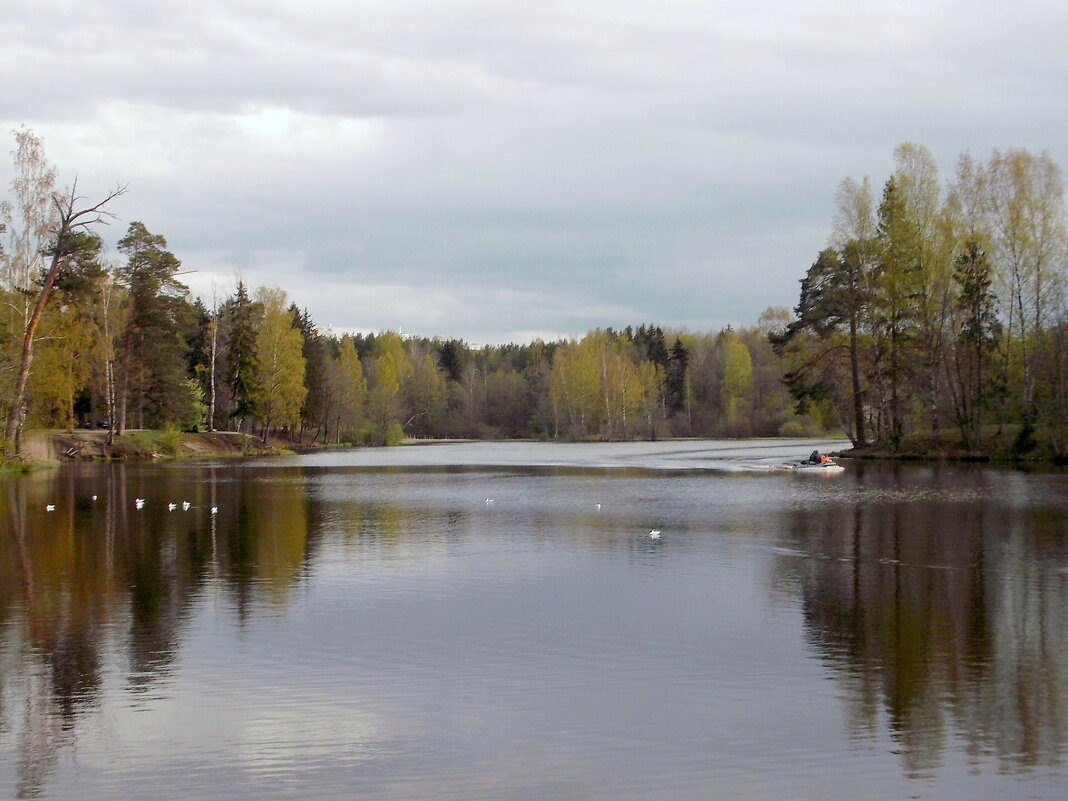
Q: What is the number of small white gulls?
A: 9